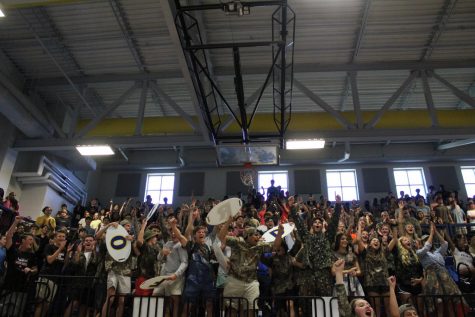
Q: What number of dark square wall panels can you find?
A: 6